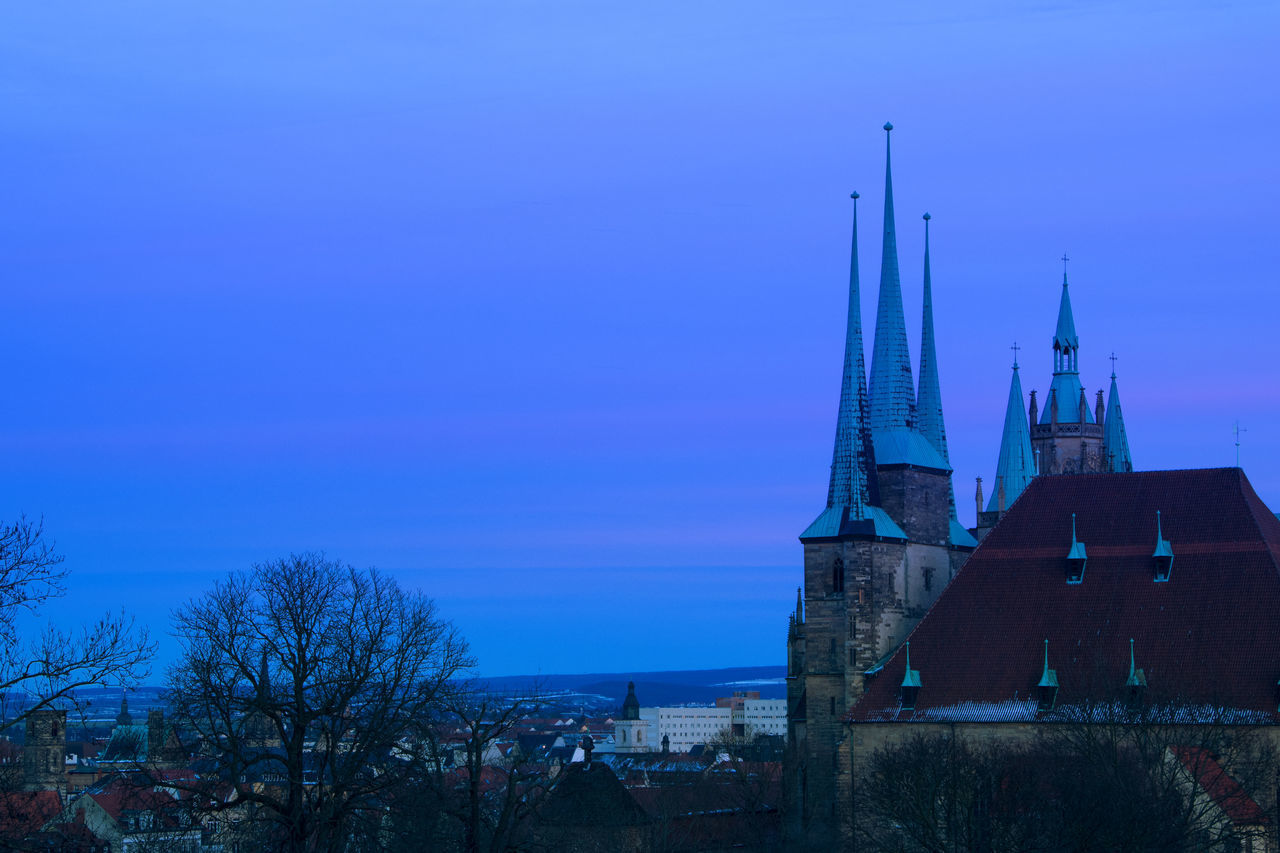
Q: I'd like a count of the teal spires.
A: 6